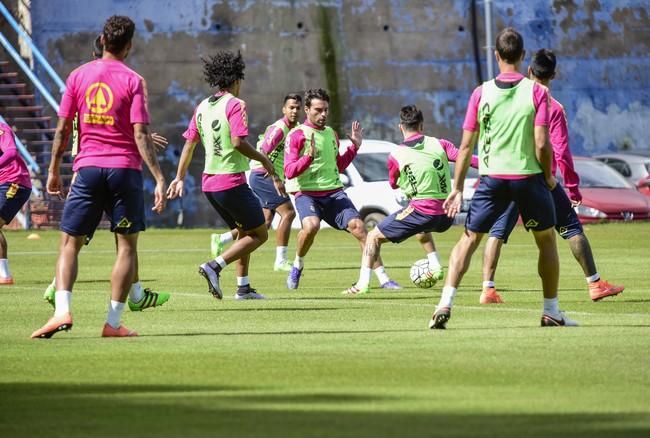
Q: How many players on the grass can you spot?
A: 9